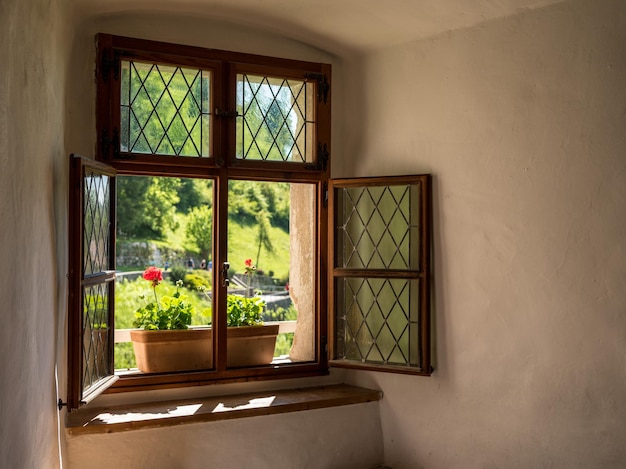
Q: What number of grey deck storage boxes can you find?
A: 0